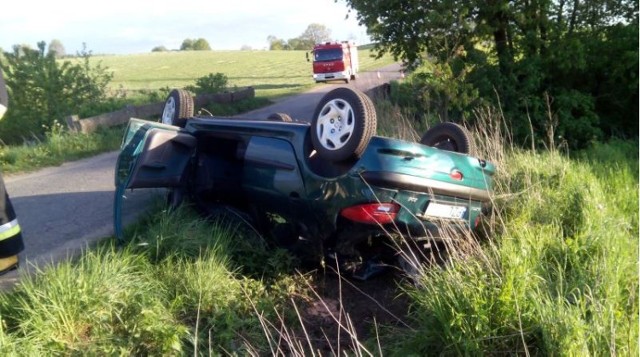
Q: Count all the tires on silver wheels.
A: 2